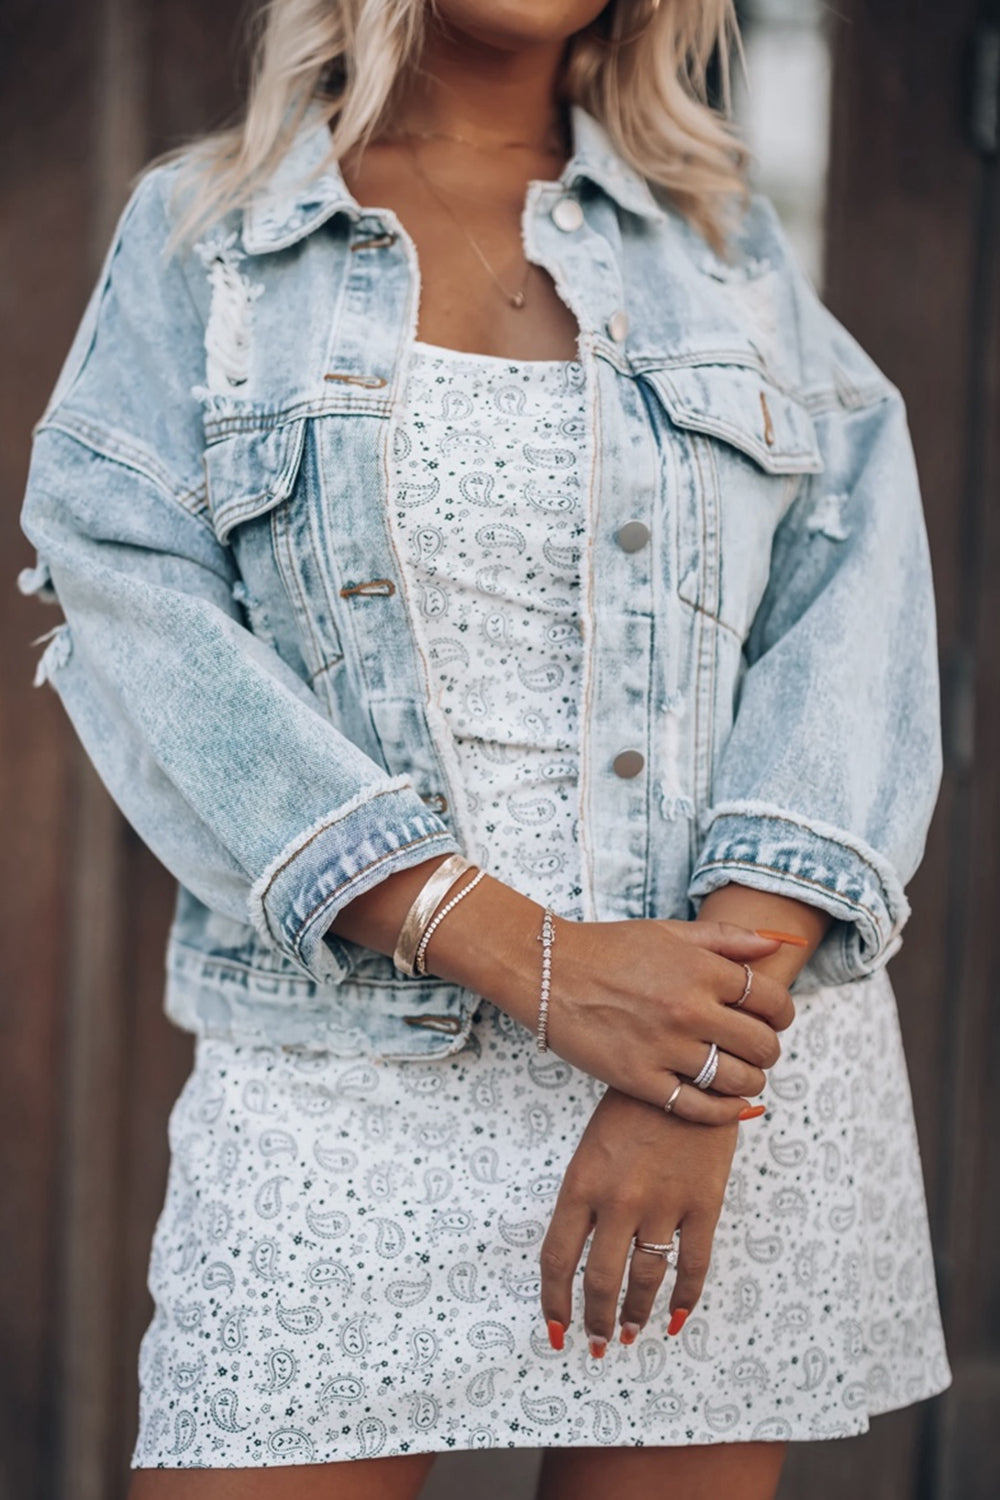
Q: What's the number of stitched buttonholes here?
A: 6